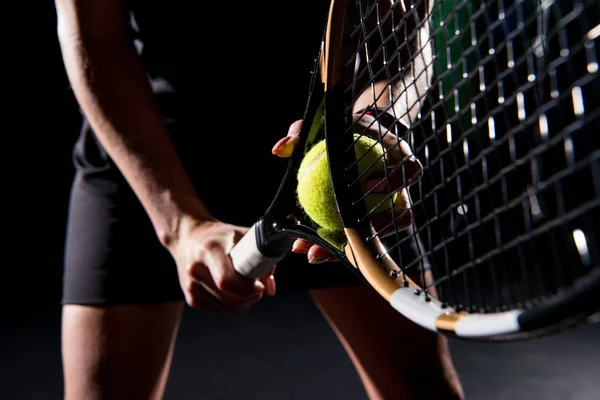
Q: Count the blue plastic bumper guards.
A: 0